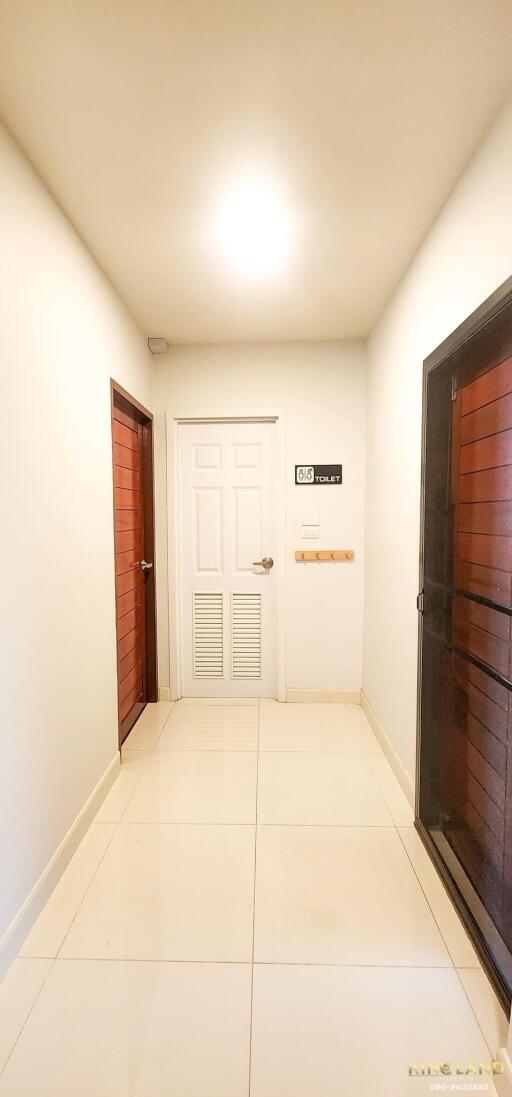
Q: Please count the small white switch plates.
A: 2